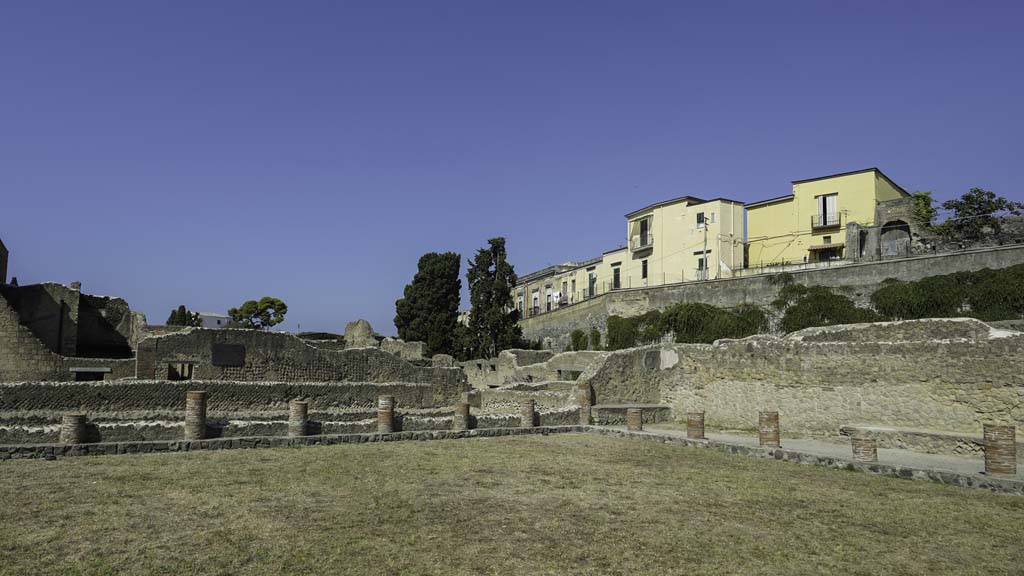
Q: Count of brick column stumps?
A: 12